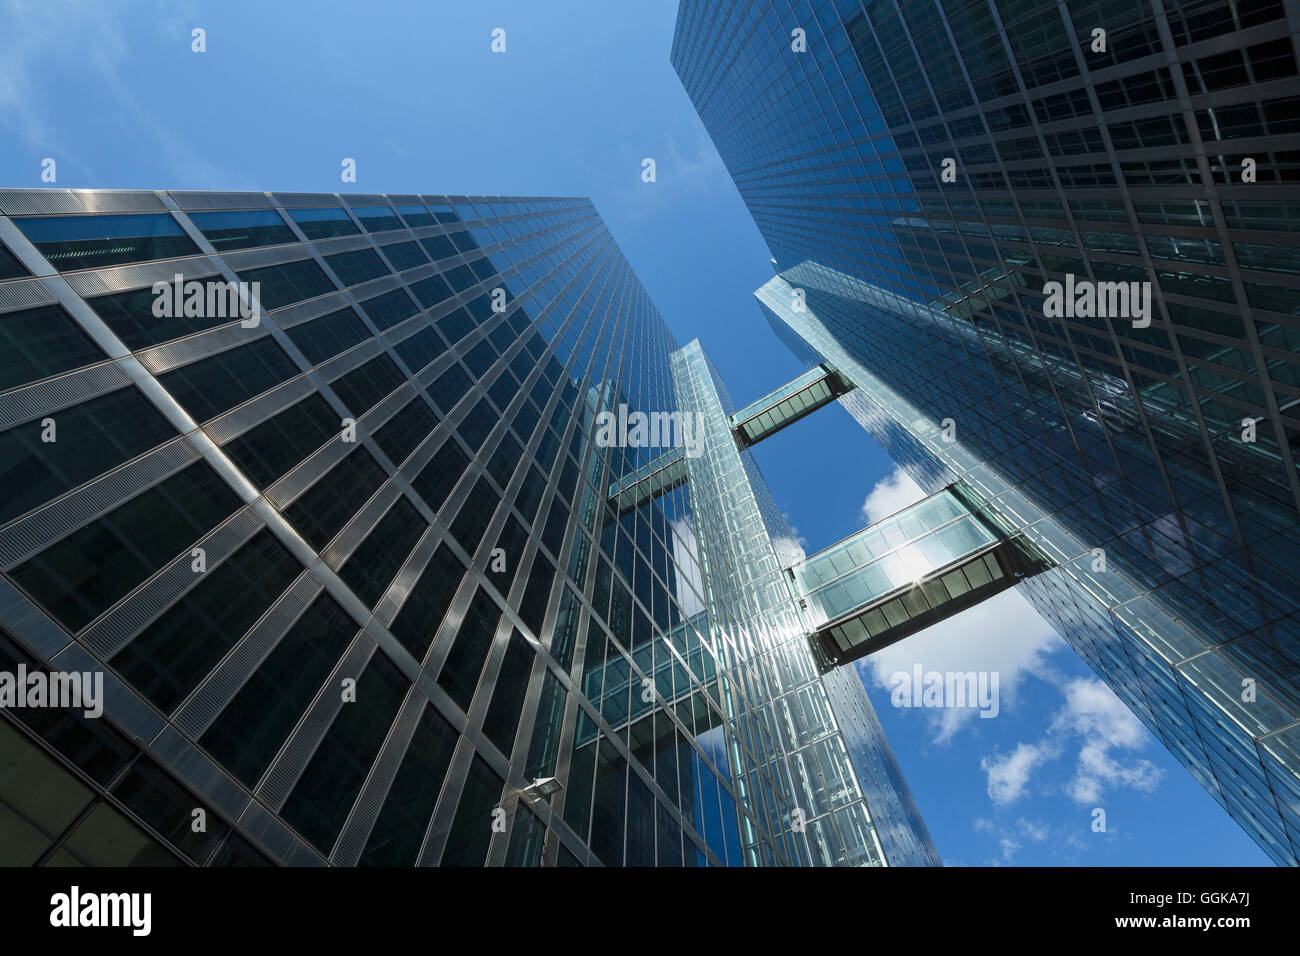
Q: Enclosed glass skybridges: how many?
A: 2